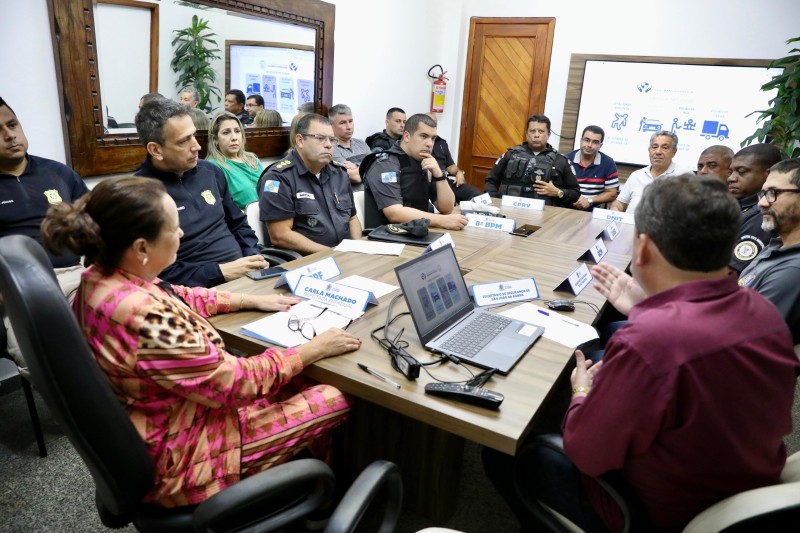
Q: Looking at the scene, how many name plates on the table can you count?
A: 11